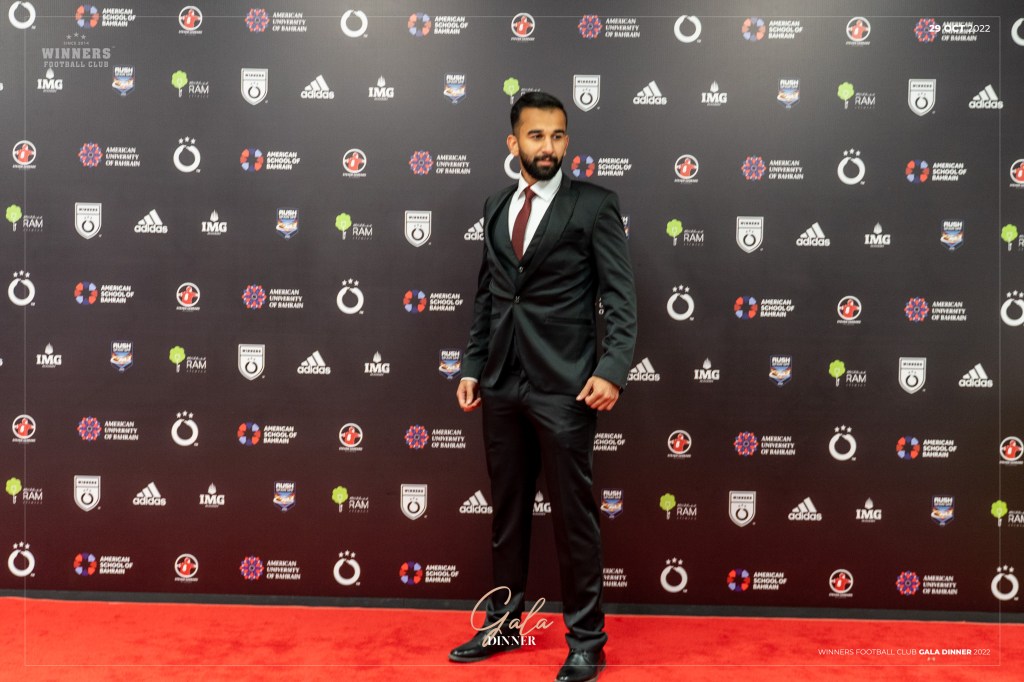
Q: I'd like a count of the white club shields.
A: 11